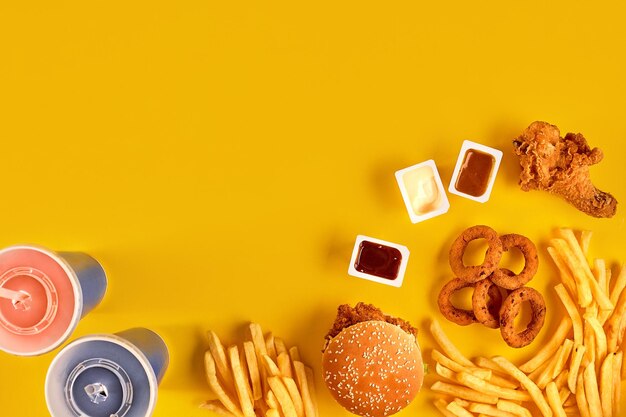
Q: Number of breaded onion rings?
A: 5